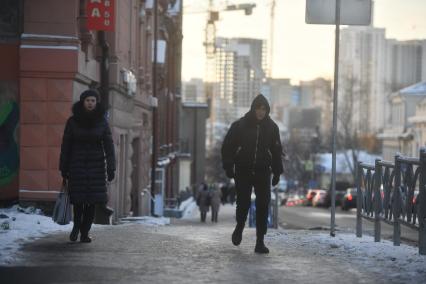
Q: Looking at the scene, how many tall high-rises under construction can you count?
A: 1